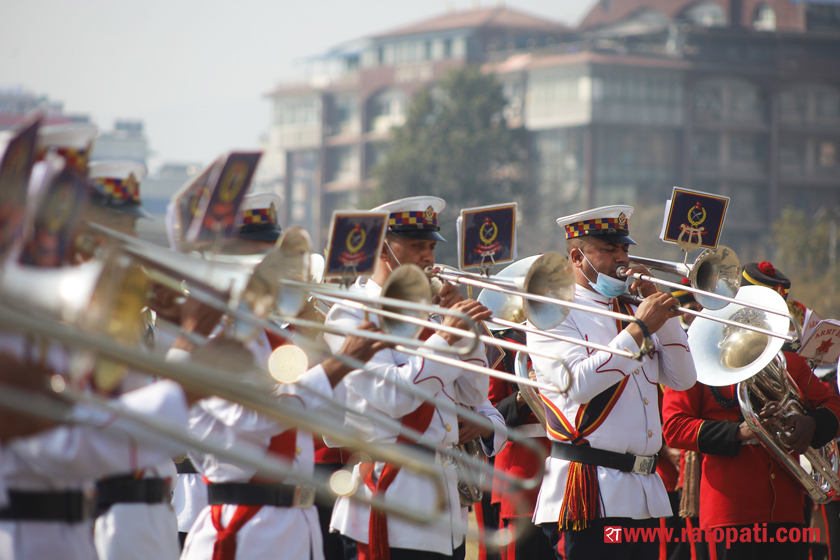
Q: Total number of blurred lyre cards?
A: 4